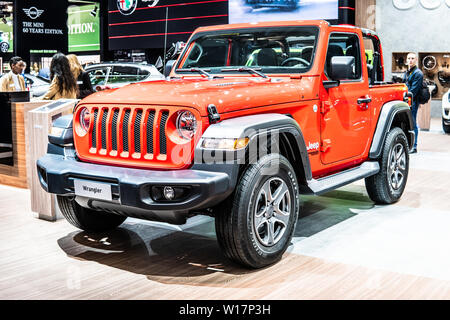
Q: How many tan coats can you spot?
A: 2